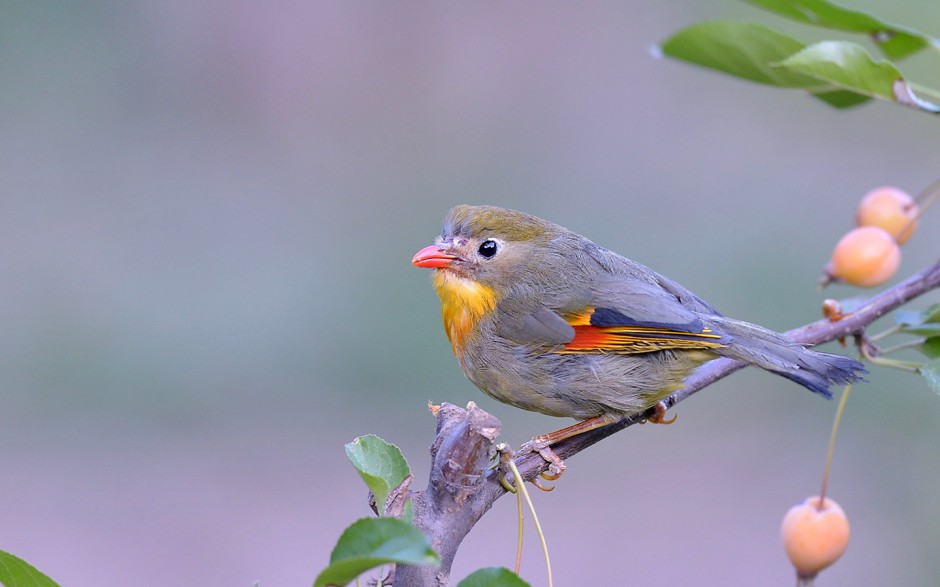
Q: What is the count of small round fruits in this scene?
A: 3